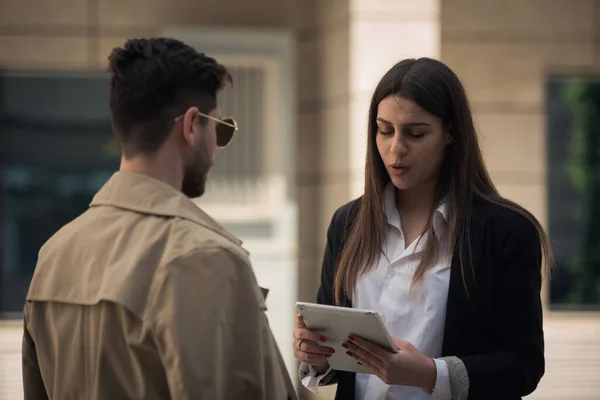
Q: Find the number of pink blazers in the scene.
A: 0